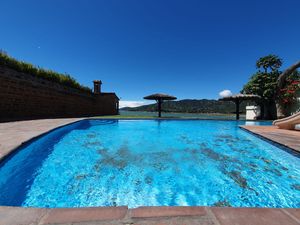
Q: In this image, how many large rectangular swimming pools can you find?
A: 1